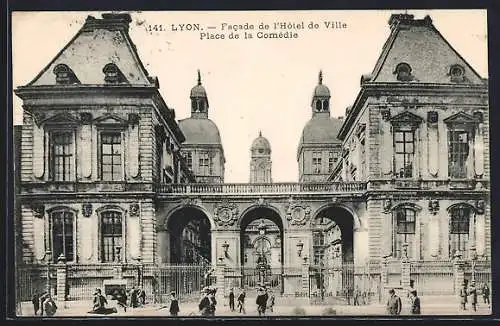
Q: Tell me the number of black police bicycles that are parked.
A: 0